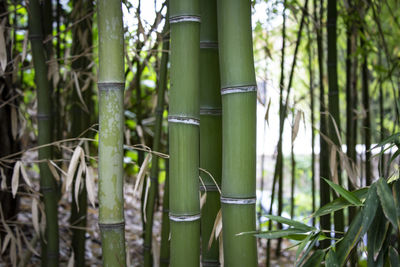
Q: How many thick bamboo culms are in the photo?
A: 4